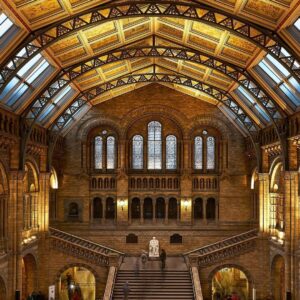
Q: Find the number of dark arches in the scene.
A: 3